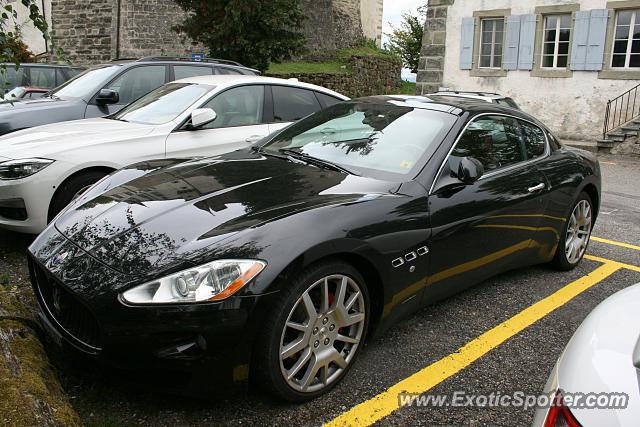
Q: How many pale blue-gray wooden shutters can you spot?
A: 5